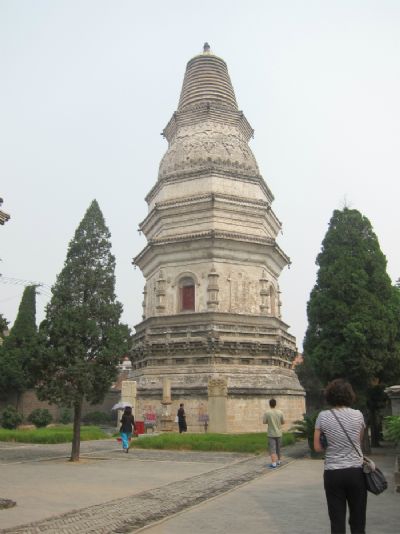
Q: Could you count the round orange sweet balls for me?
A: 0